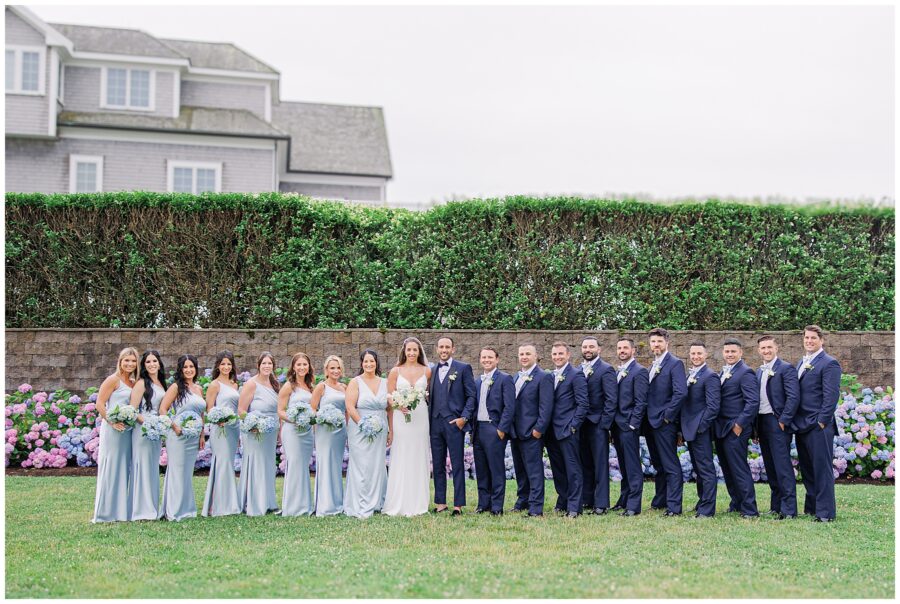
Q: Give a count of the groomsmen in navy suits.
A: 10